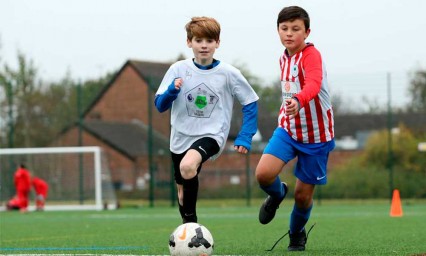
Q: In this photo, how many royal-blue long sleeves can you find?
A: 2